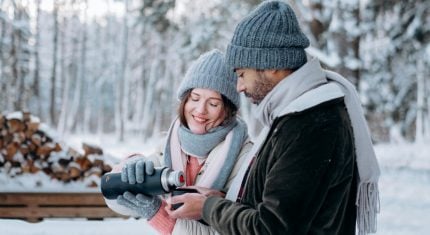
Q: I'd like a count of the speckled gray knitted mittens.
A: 2